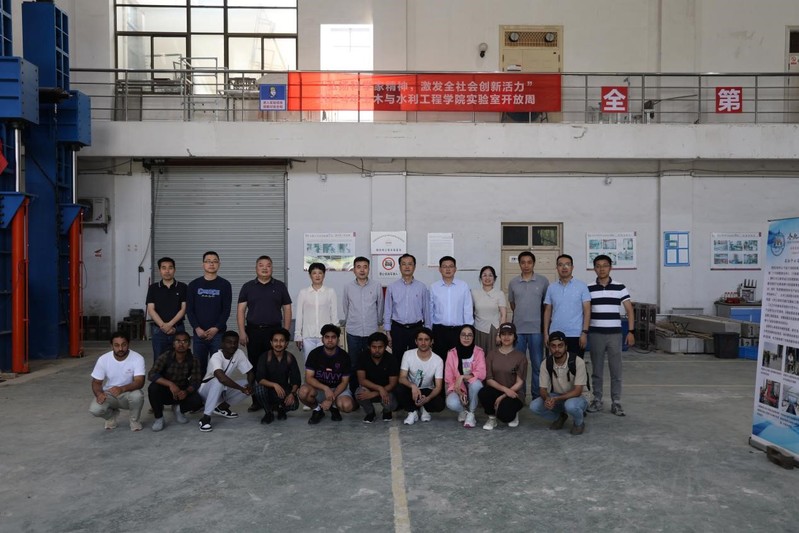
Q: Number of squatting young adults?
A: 10